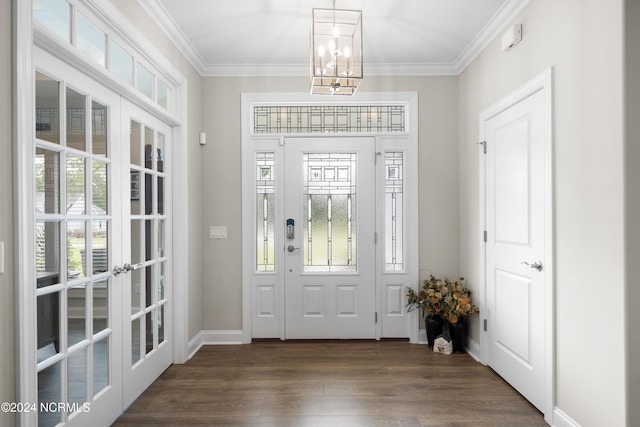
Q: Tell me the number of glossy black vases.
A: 2